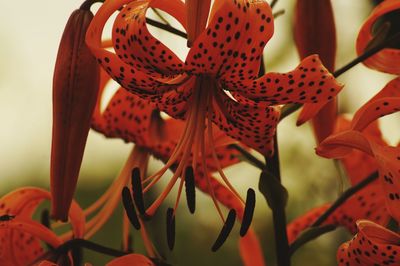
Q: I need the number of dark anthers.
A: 6